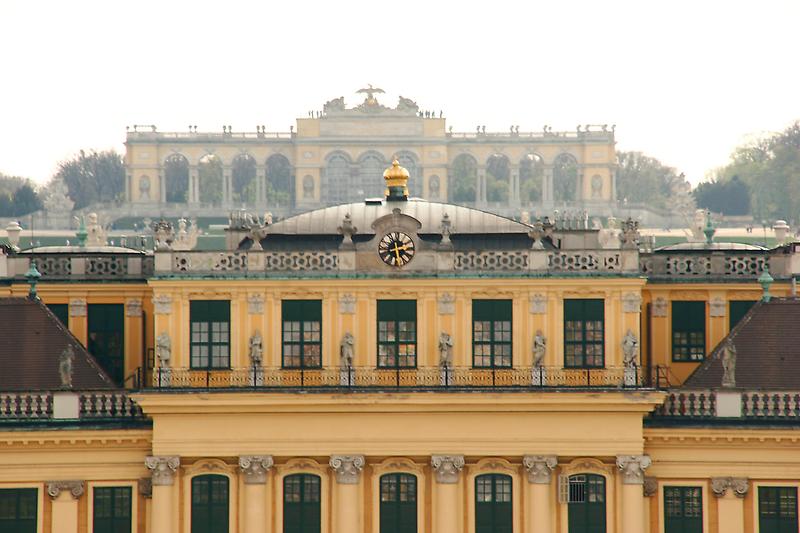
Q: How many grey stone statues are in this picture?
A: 8